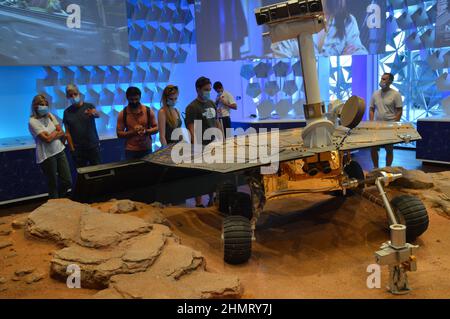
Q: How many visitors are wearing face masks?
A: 7